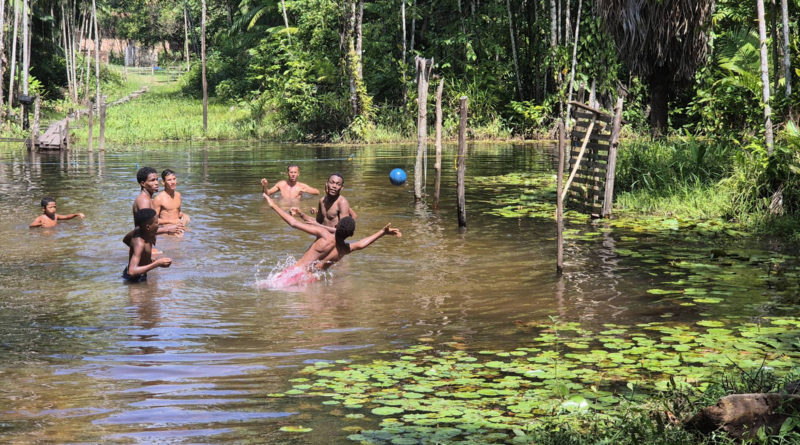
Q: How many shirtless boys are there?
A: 7